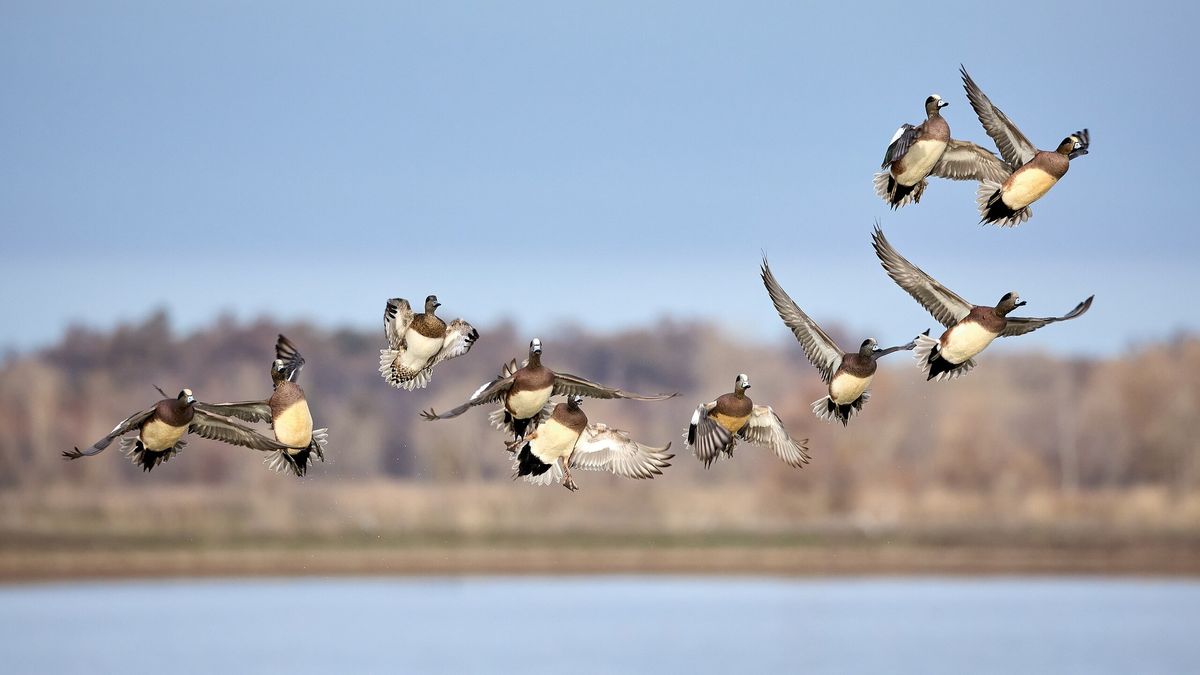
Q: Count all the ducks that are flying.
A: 10